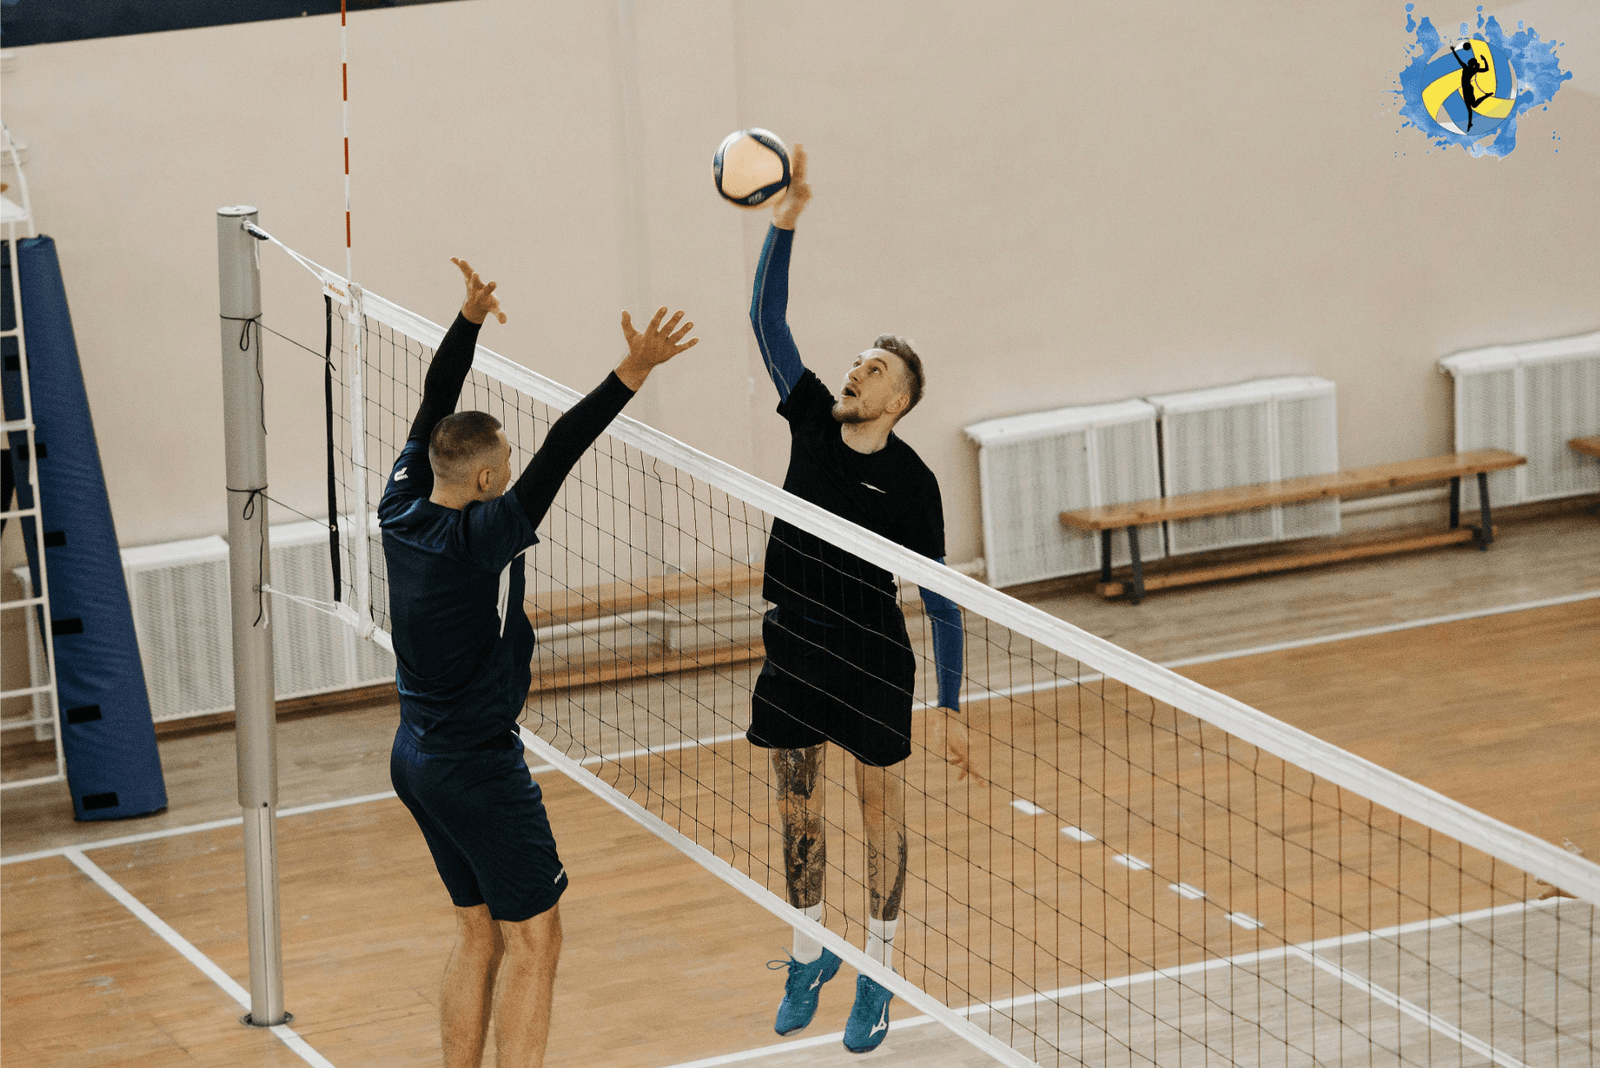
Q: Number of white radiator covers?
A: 5